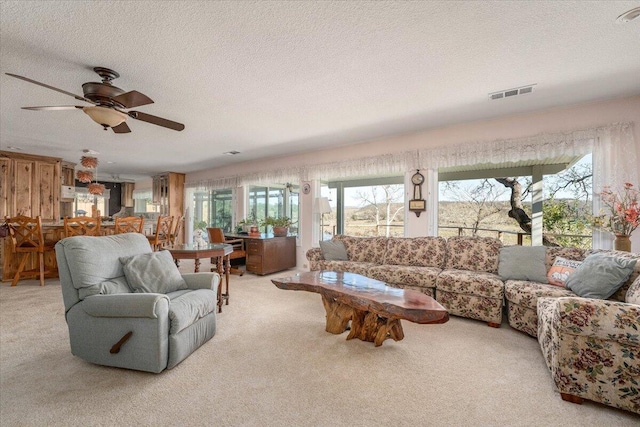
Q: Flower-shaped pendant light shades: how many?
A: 3